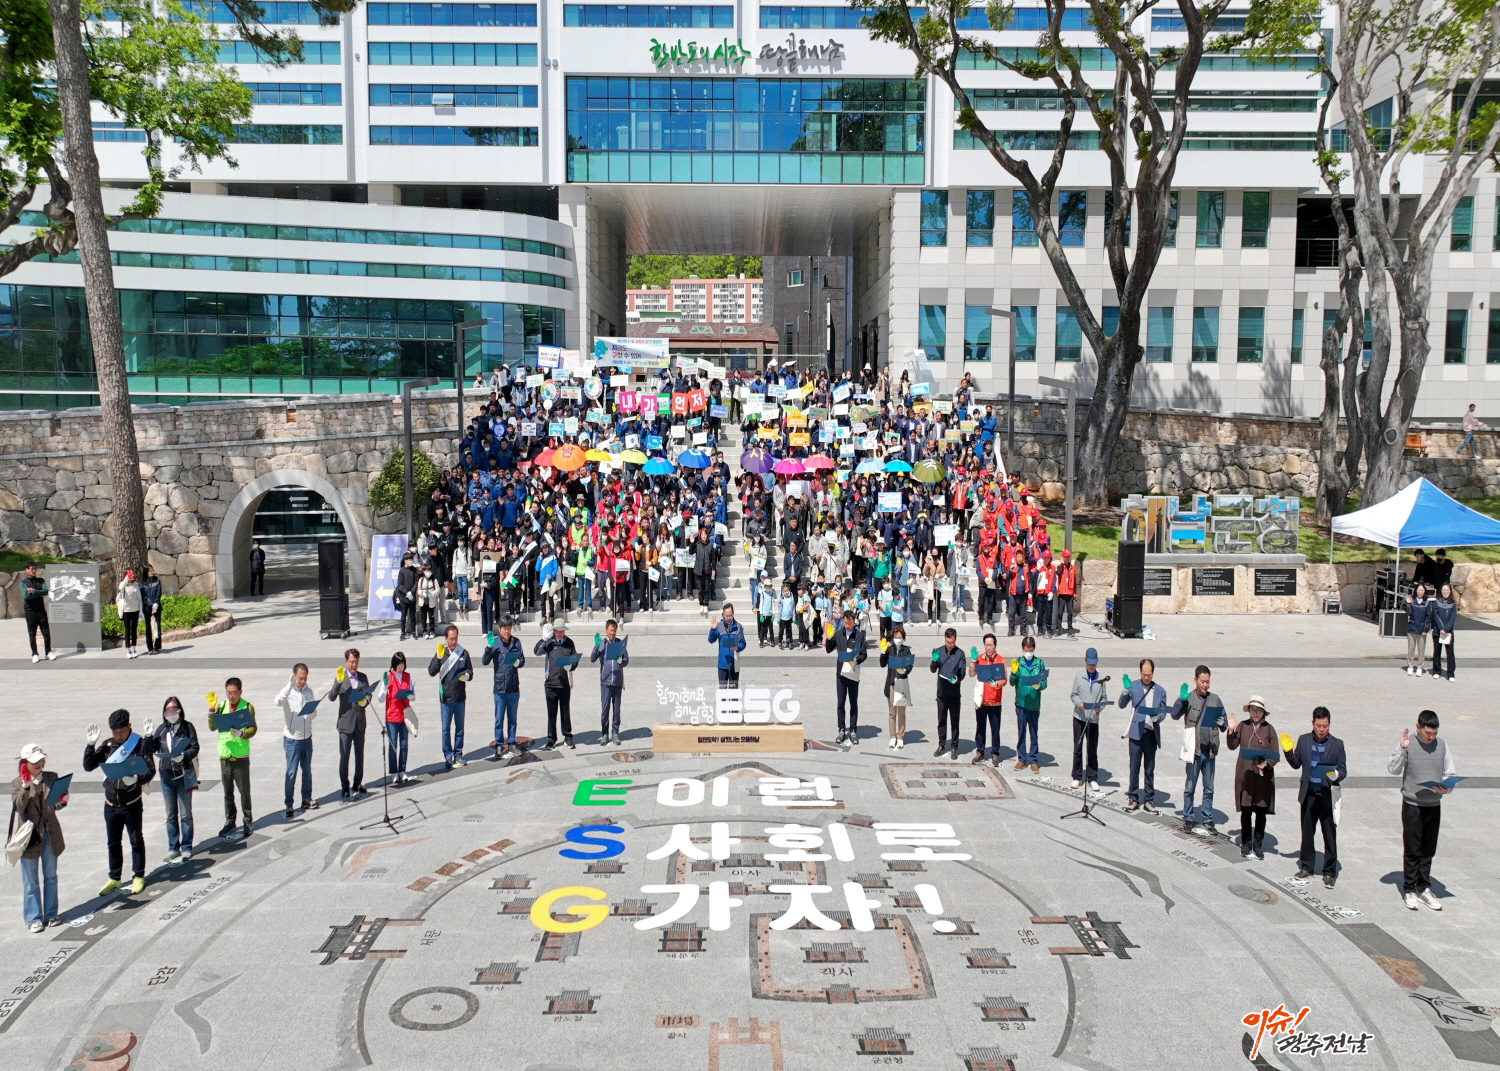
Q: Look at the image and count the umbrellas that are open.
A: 12